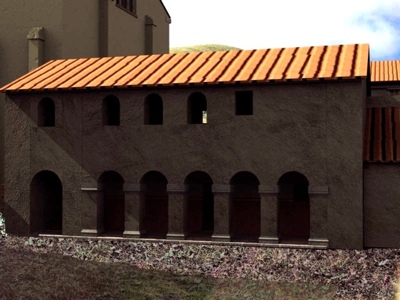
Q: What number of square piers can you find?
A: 6